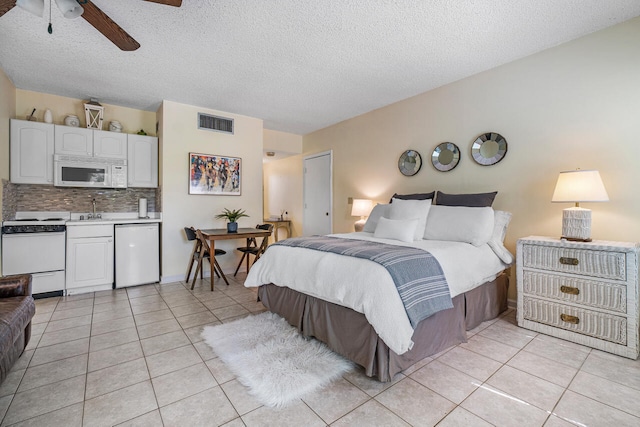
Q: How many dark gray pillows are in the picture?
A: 2